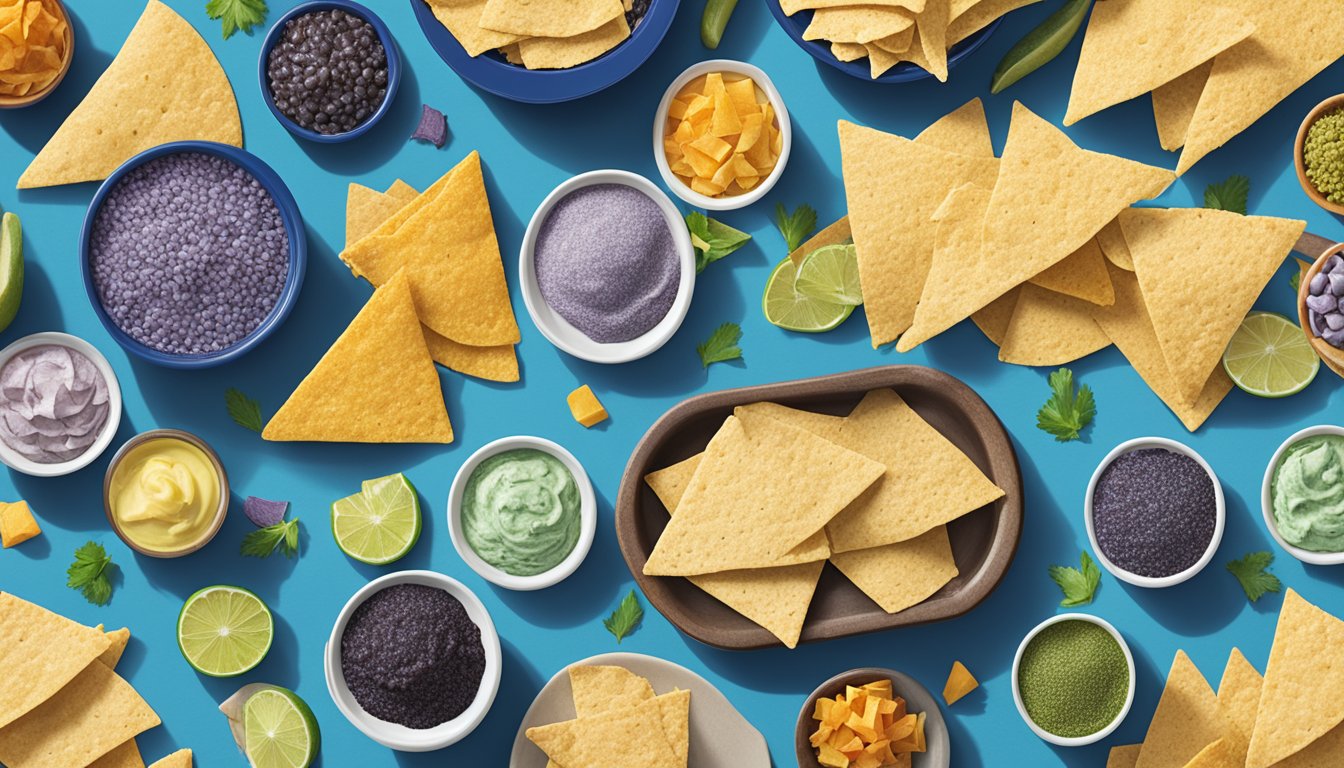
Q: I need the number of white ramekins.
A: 8